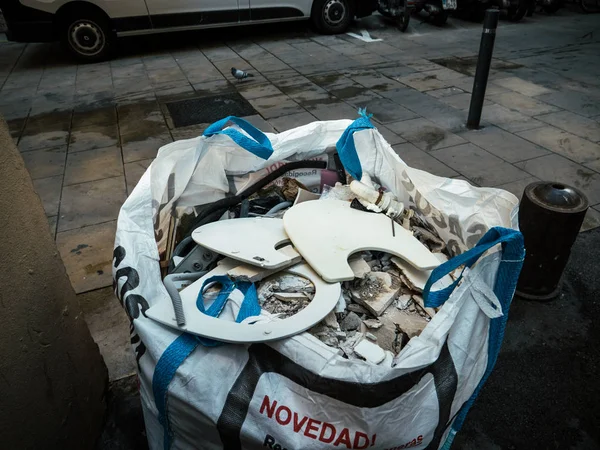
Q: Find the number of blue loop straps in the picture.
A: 4